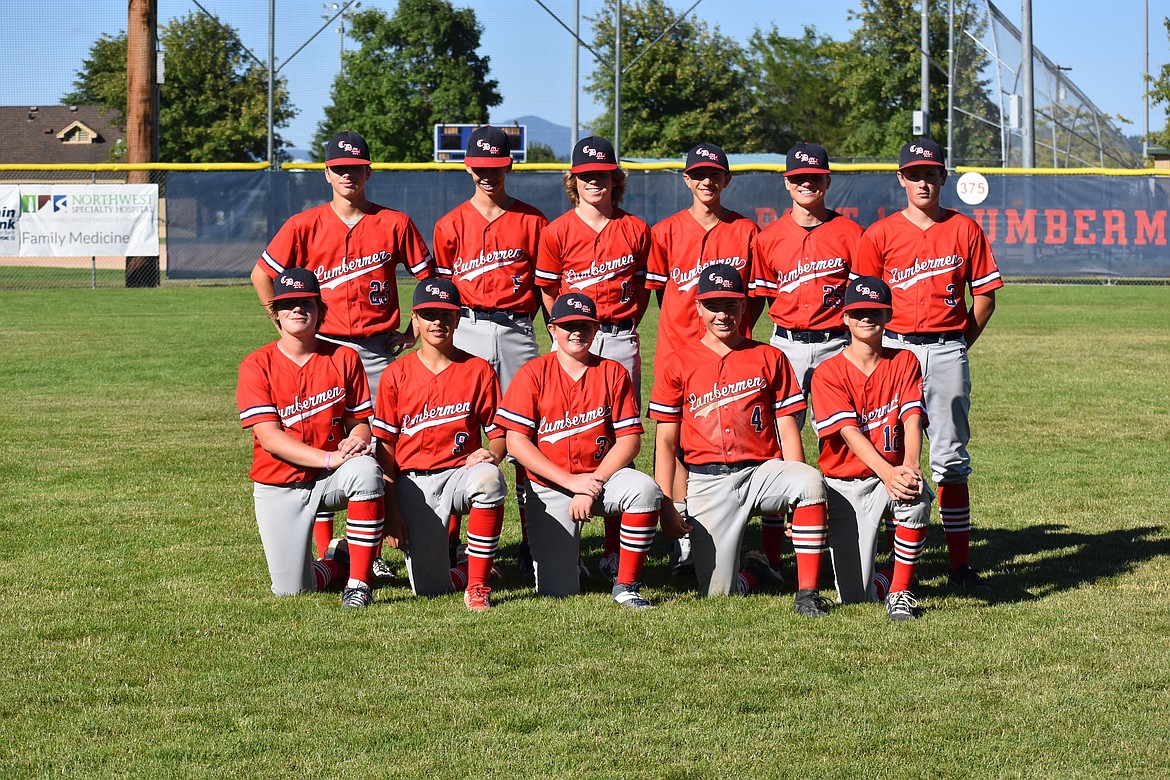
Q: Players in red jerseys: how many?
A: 11